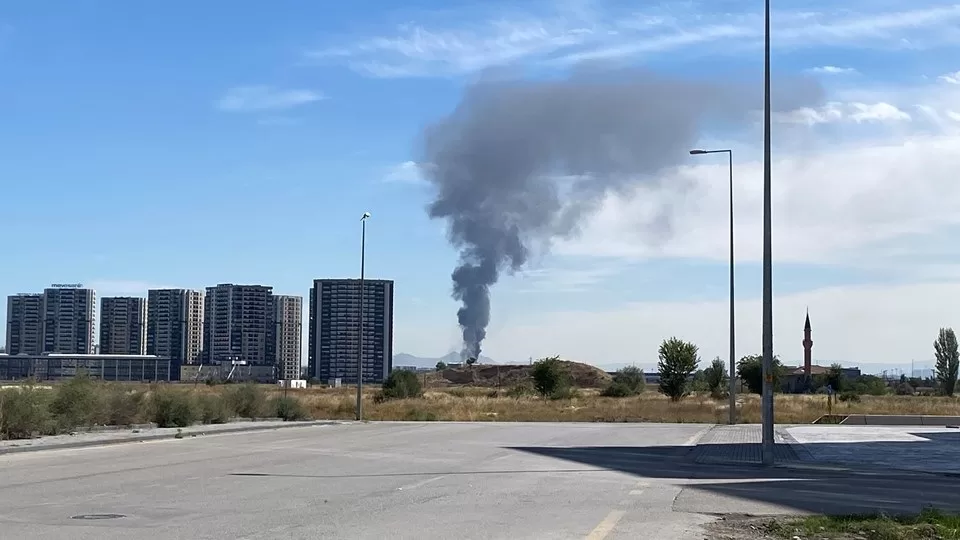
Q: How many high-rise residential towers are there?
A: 7